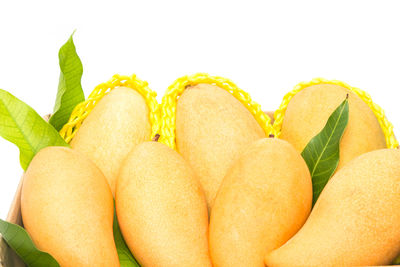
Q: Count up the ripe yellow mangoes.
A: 7